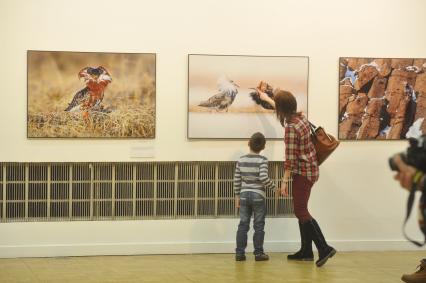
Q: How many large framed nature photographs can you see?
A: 3